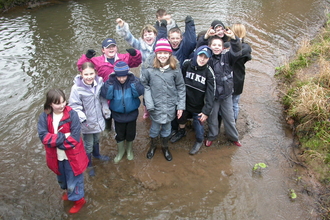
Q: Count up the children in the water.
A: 12